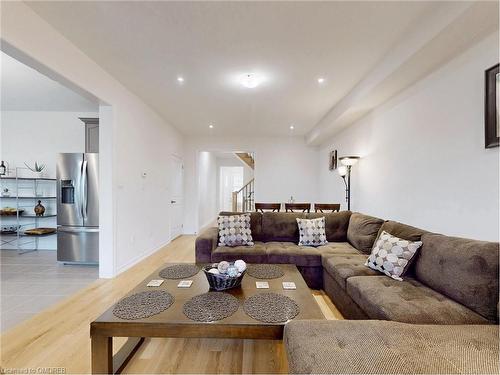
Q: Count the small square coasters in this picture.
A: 4